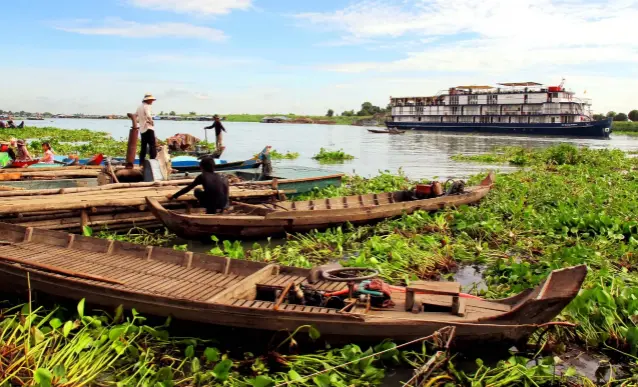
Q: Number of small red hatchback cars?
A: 0